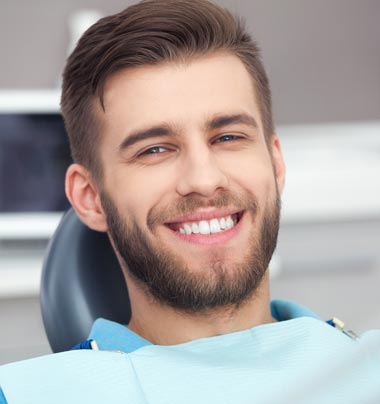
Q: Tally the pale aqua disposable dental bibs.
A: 1